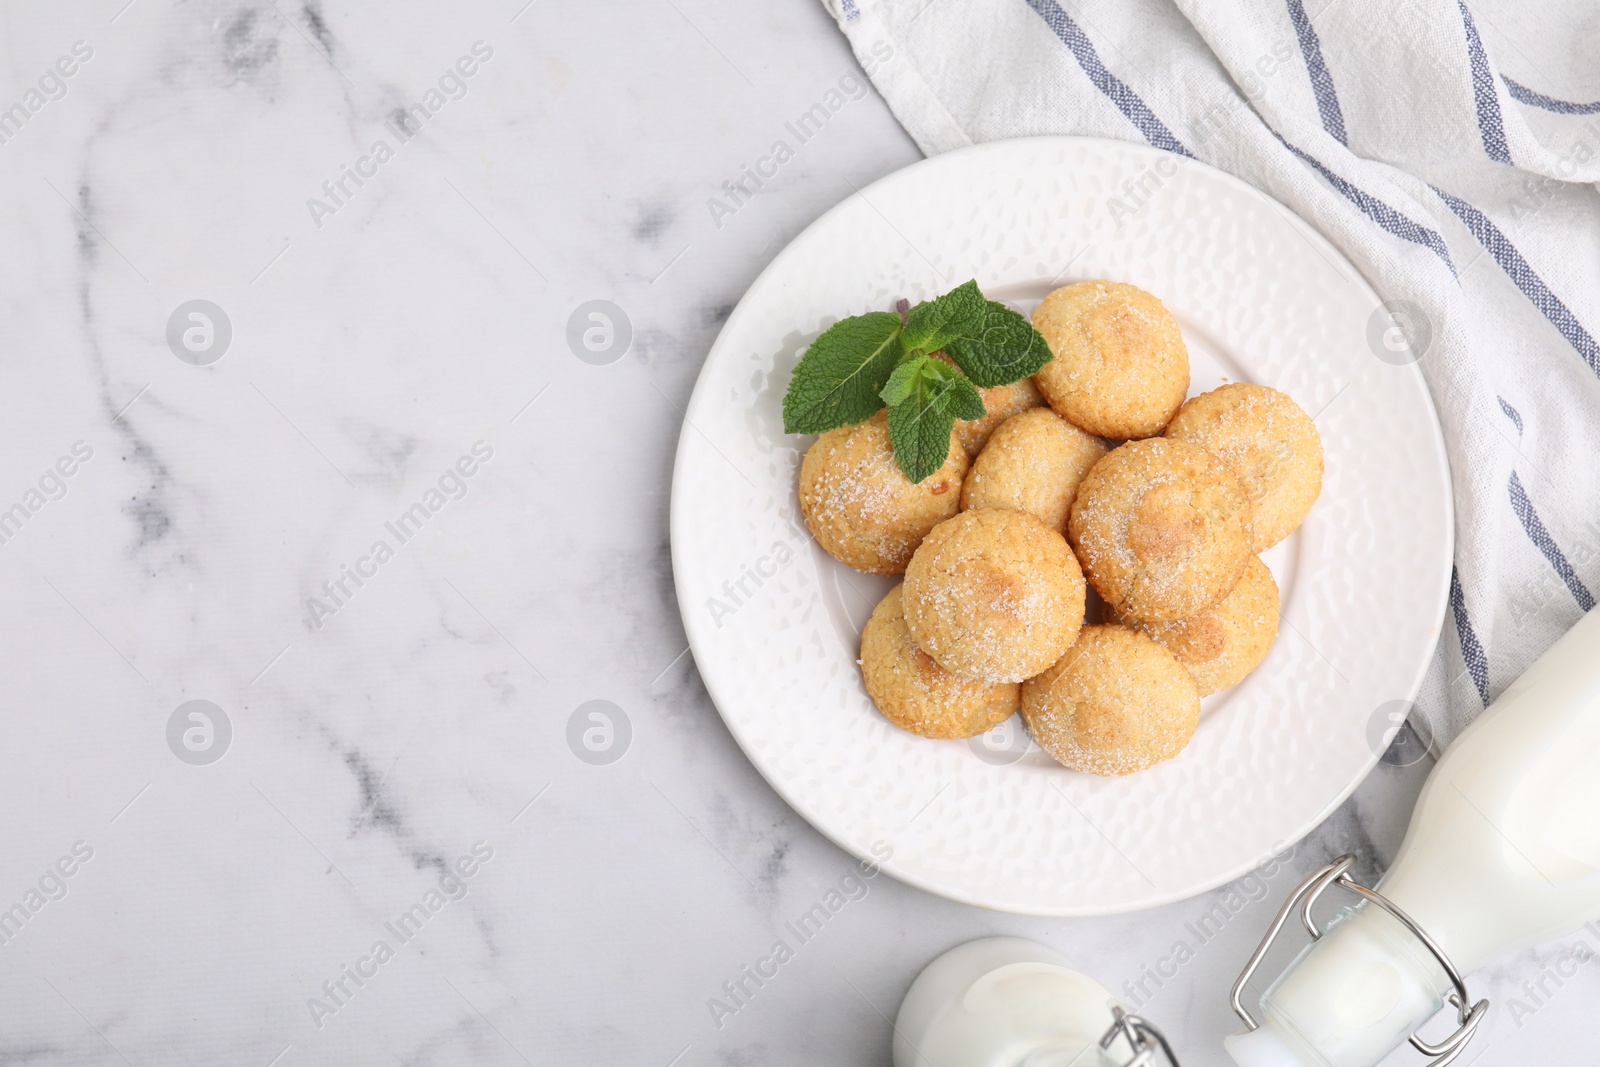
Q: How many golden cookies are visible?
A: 10